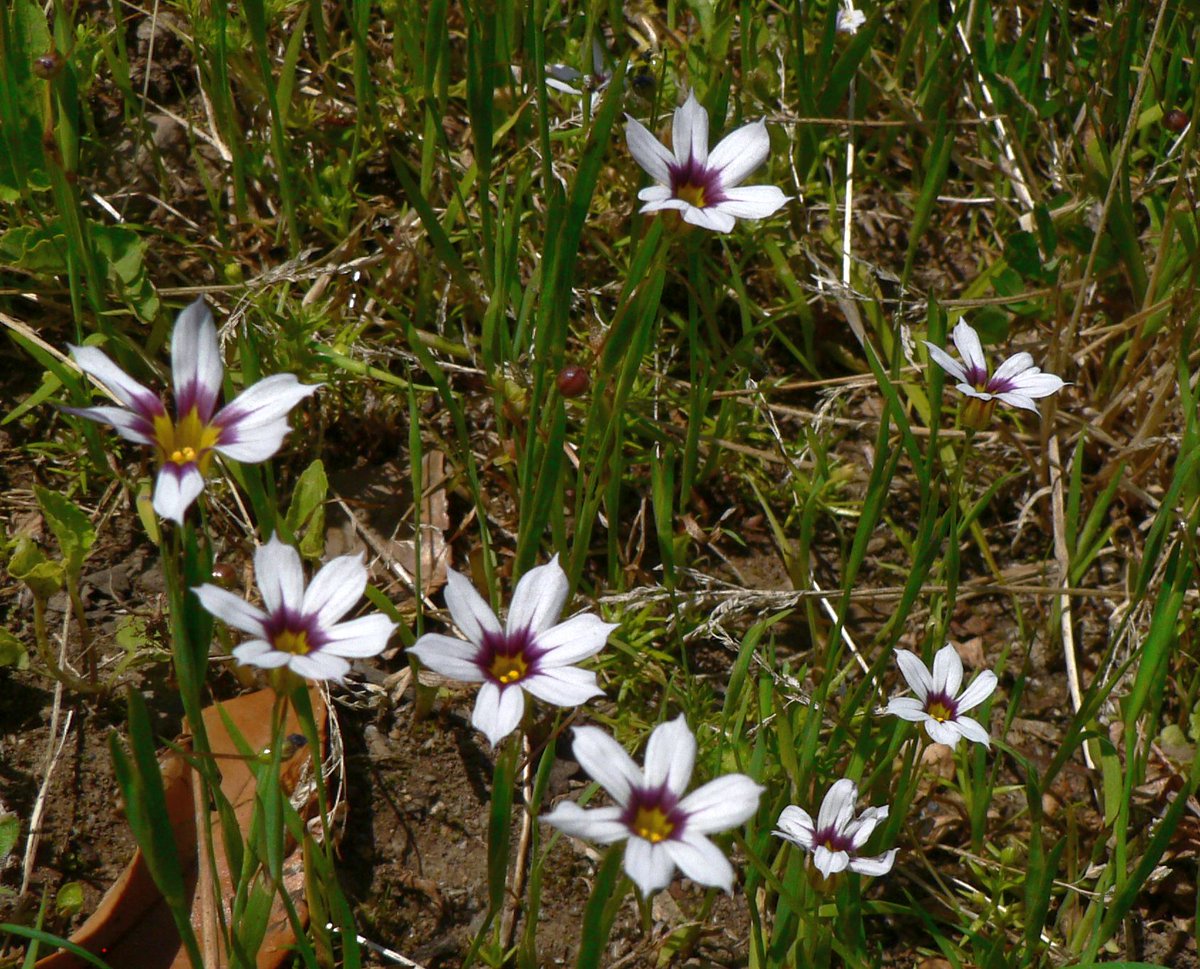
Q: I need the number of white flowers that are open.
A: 8